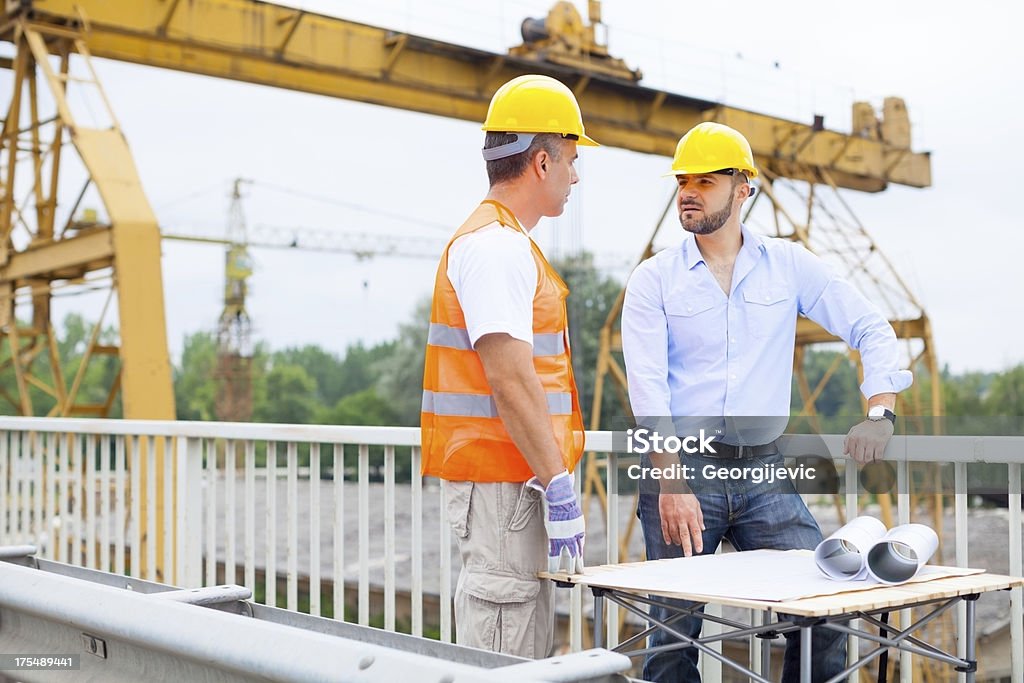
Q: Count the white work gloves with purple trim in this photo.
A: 1